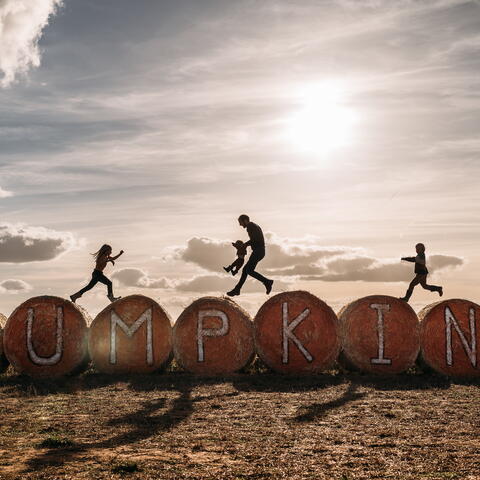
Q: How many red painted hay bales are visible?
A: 6